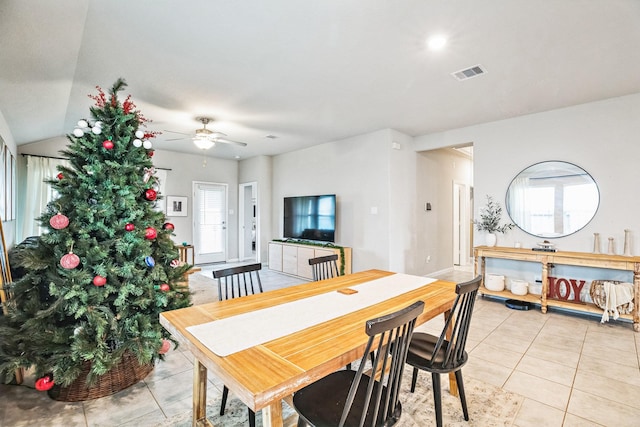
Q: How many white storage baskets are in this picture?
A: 2